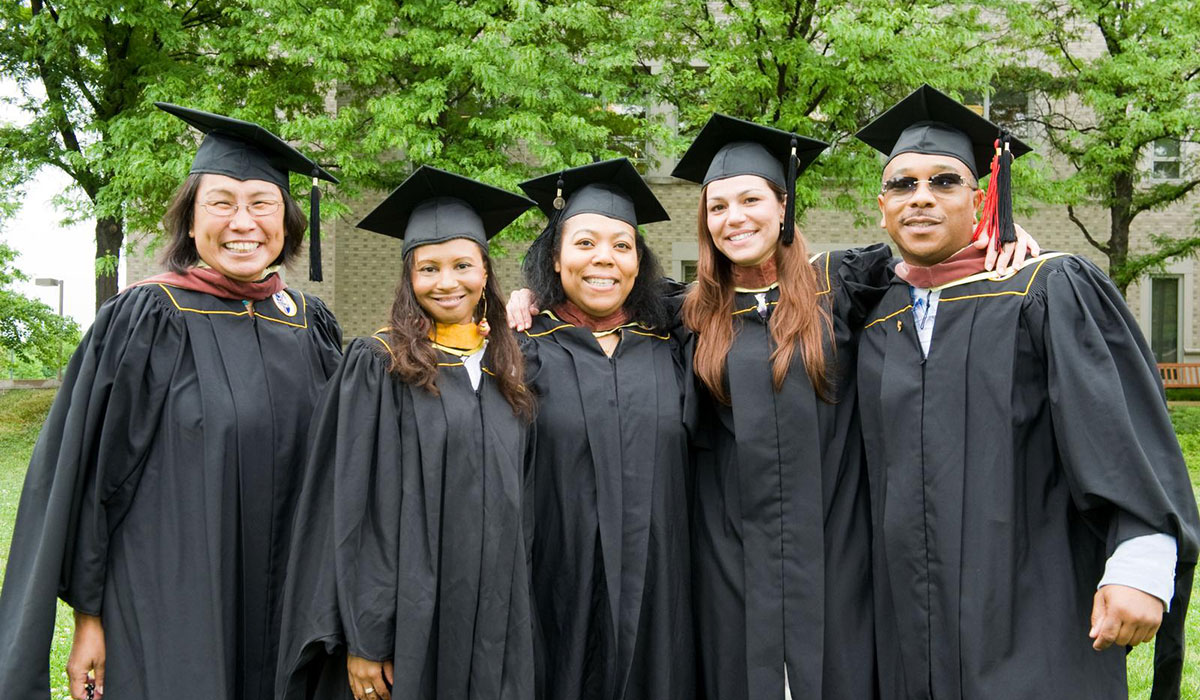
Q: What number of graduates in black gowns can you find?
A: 5